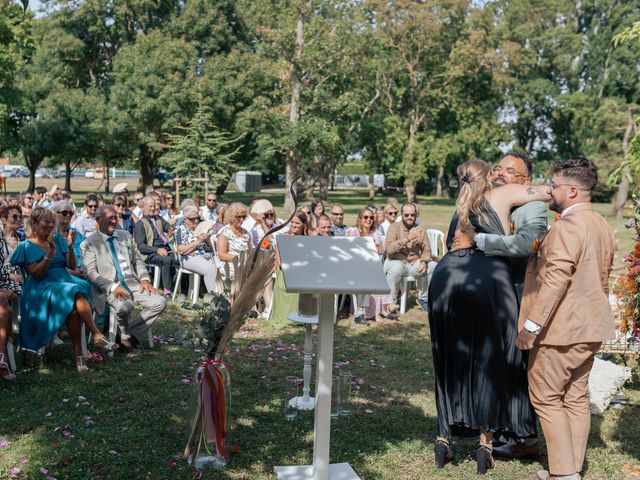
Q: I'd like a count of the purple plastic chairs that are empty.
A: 0